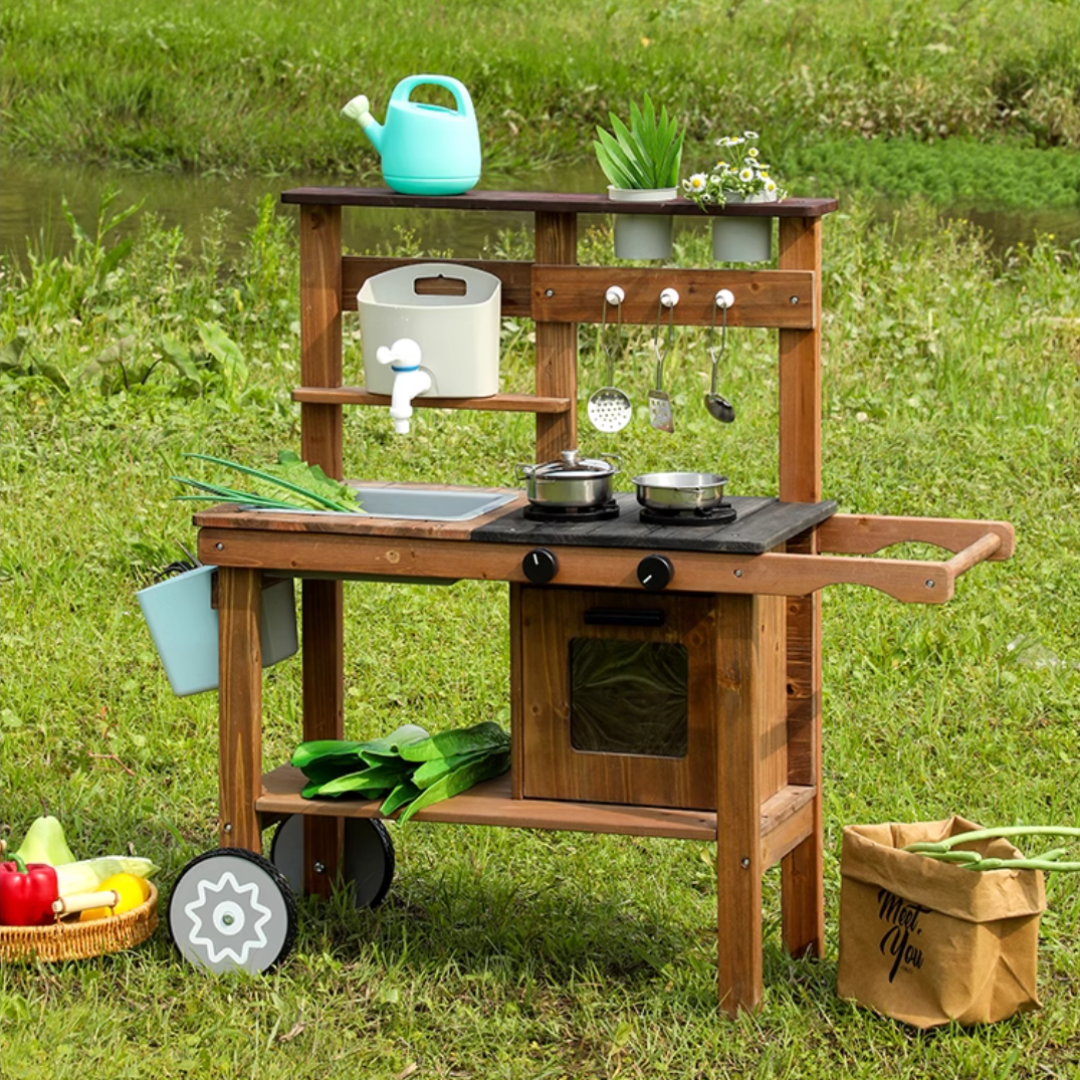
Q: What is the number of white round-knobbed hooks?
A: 3